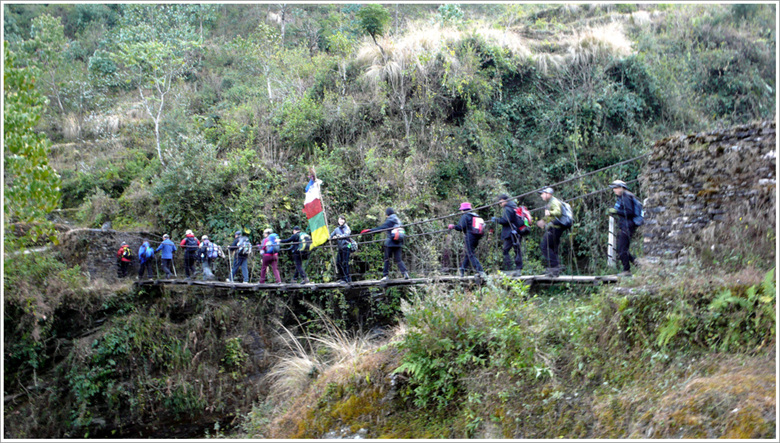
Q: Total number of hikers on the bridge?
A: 14